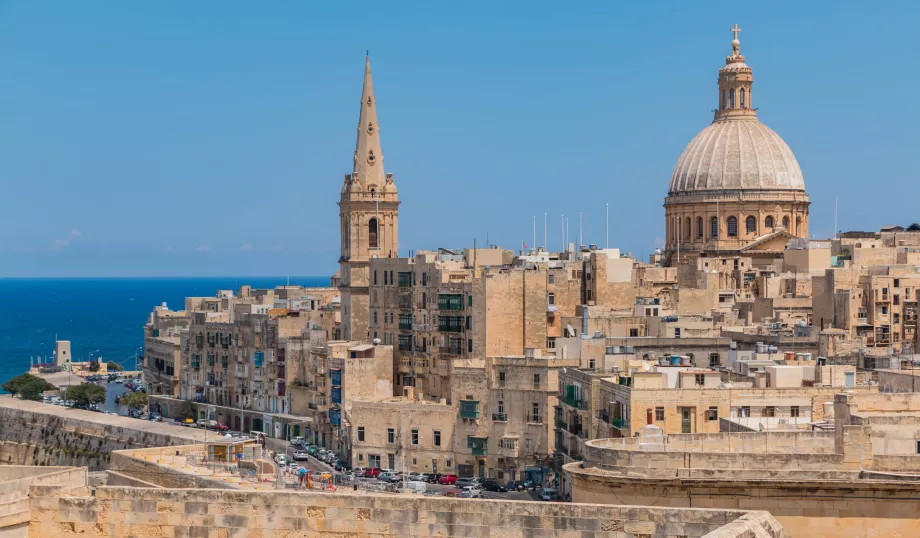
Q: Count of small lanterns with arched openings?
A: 1